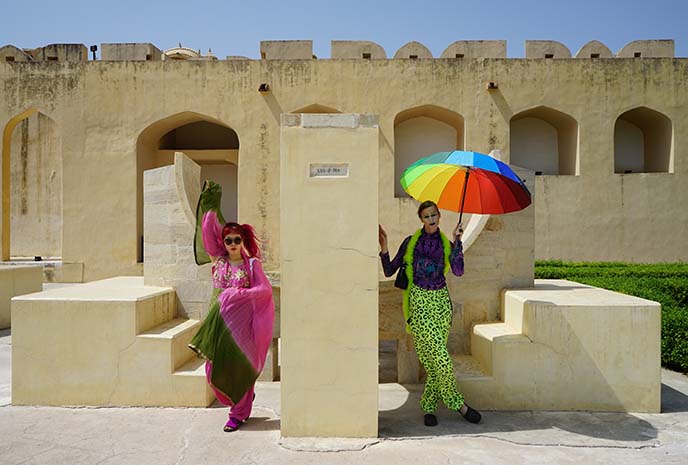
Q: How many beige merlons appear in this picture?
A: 10